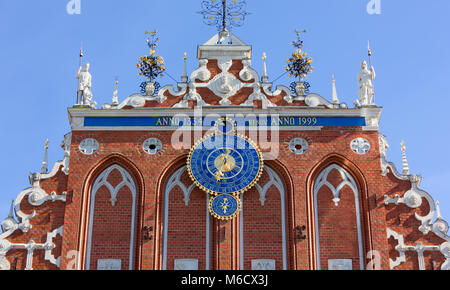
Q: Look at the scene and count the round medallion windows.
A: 4